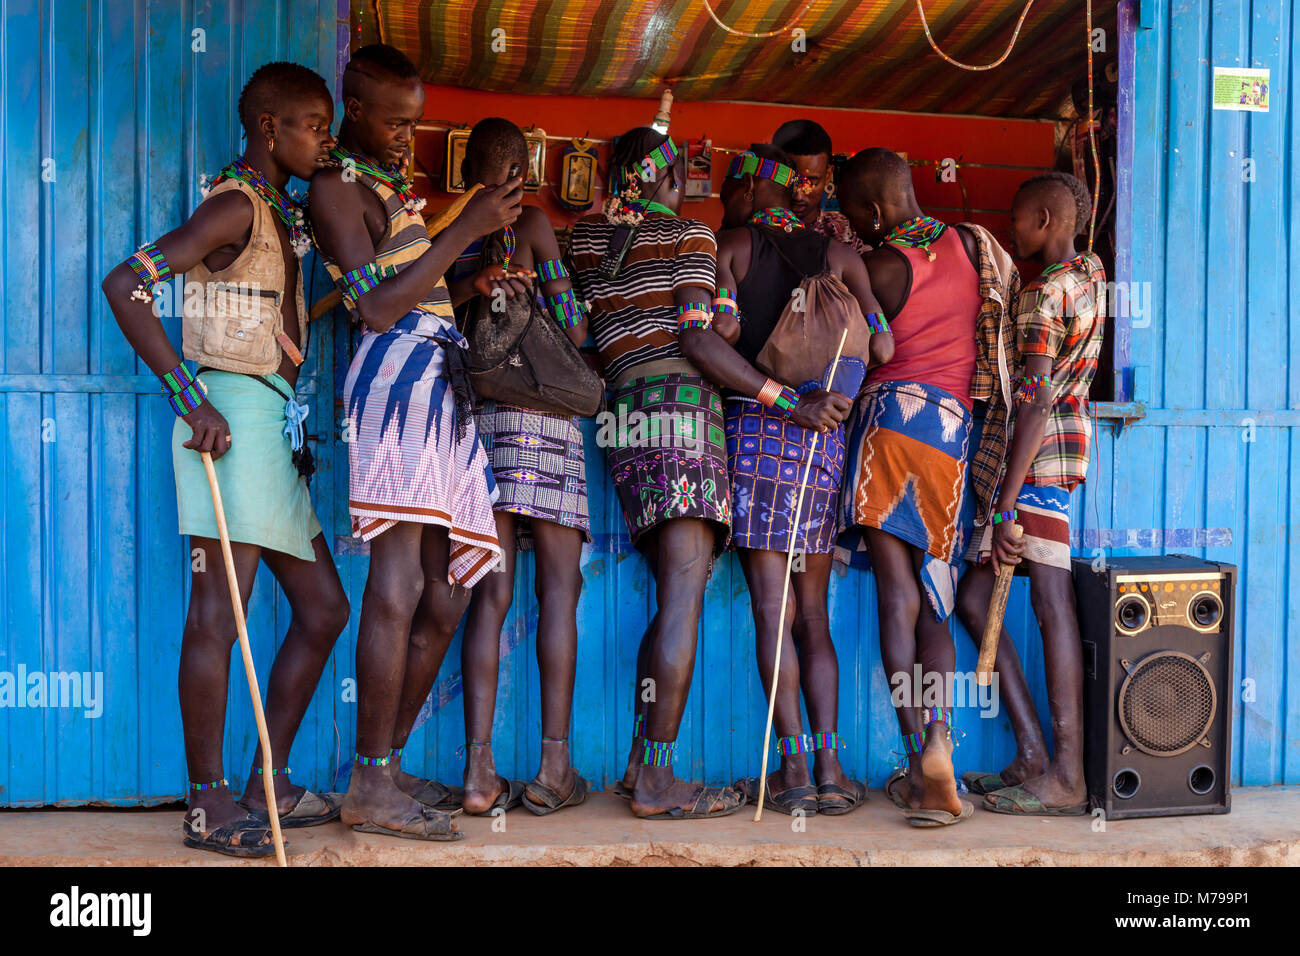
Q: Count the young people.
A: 8